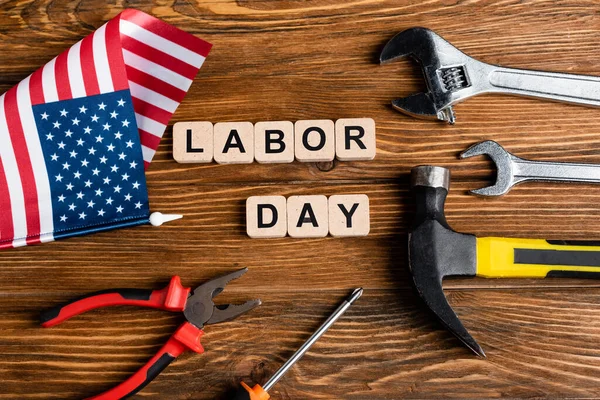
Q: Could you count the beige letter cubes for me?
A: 8